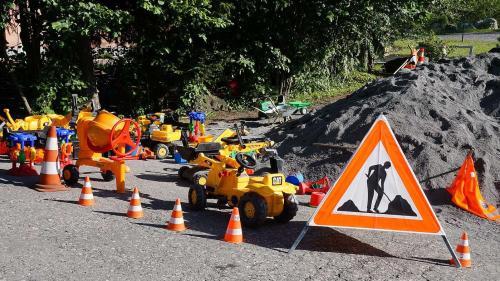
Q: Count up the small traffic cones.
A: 5